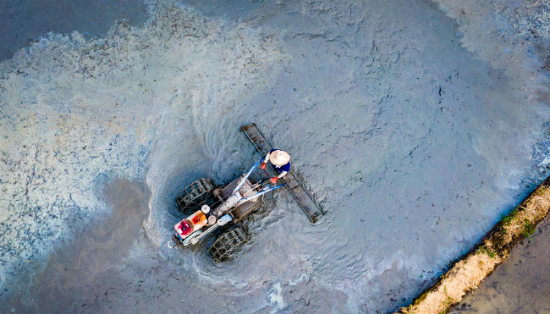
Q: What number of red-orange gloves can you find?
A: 2